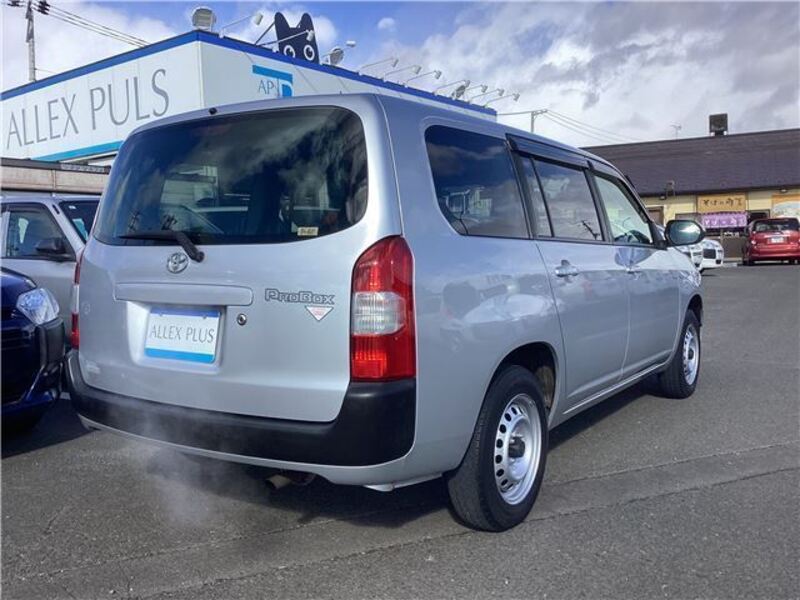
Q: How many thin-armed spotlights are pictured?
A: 10